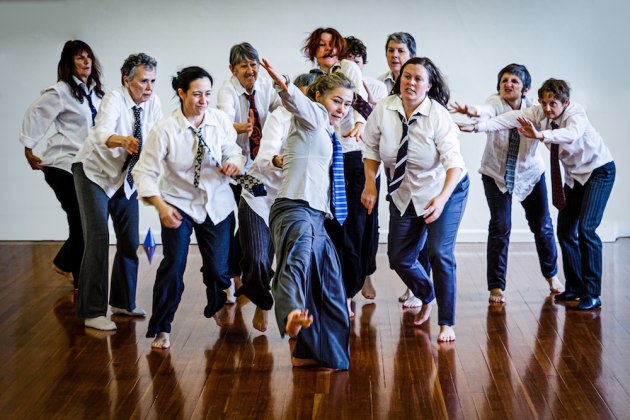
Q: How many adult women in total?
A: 12